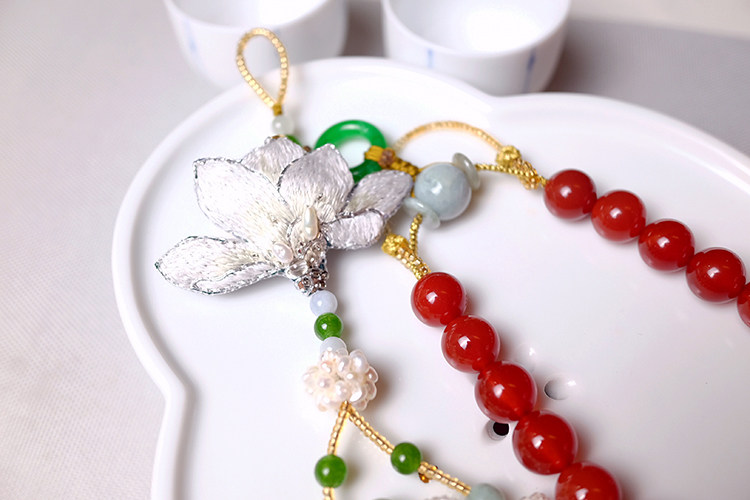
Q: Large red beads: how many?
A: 10